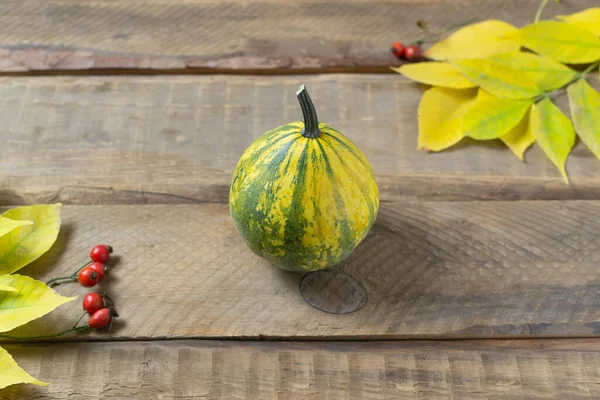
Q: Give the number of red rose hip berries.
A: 7